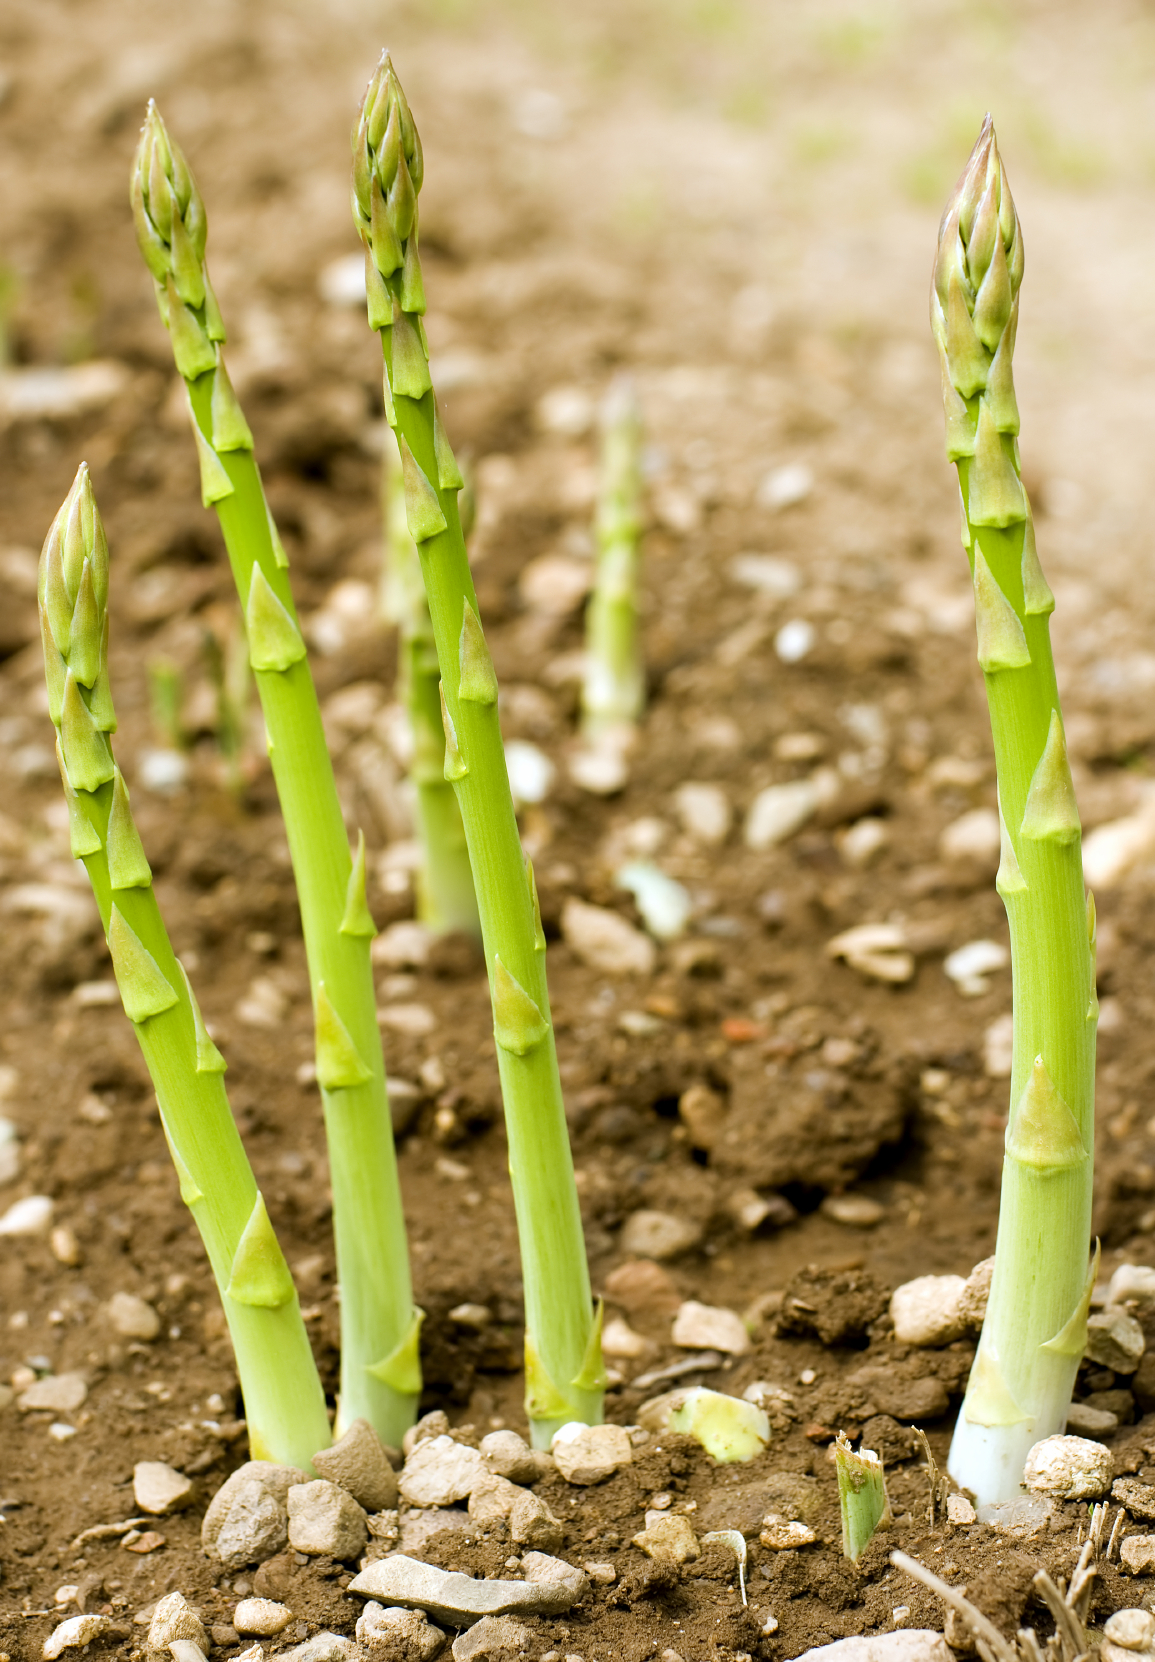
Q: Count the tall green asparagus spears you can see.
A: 4